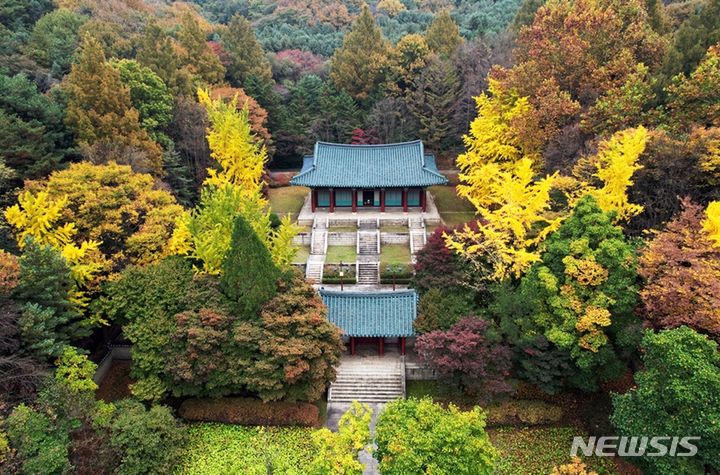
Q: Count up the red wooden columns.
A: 9